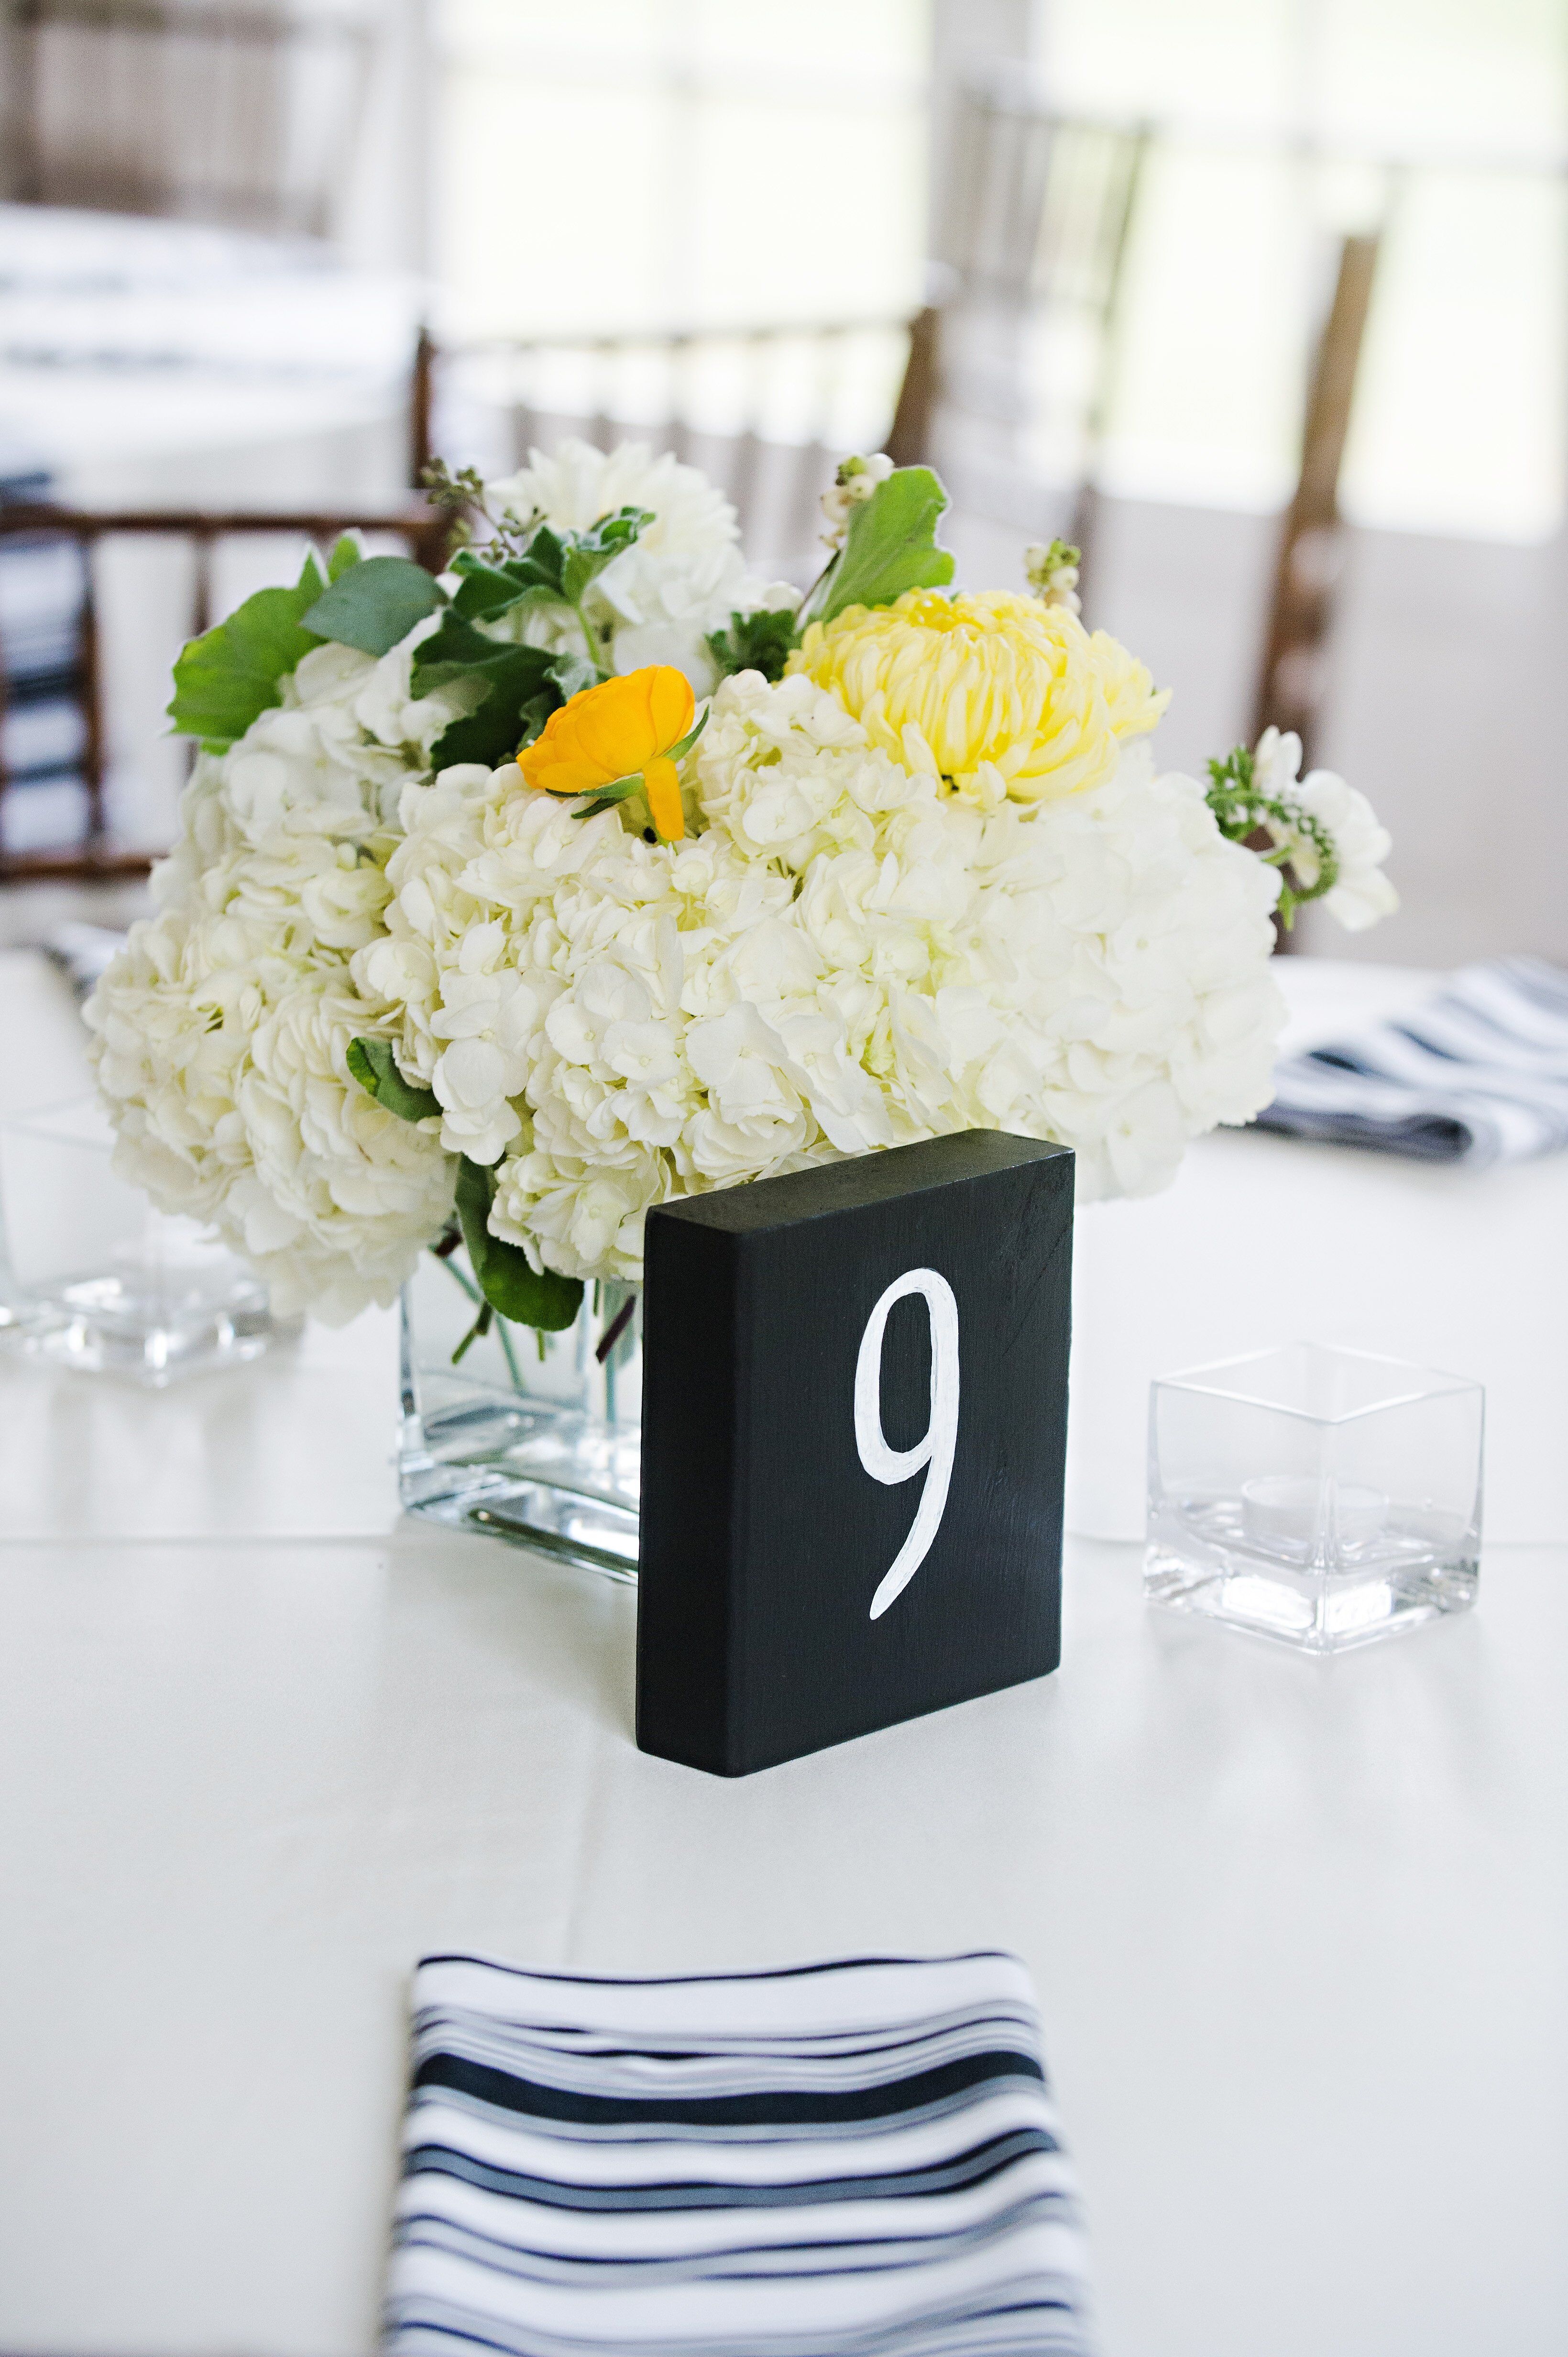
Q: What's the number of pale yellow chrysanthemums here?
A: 1